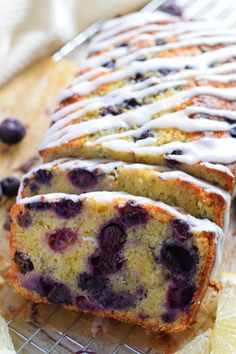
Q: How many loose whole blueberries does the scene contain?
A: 2